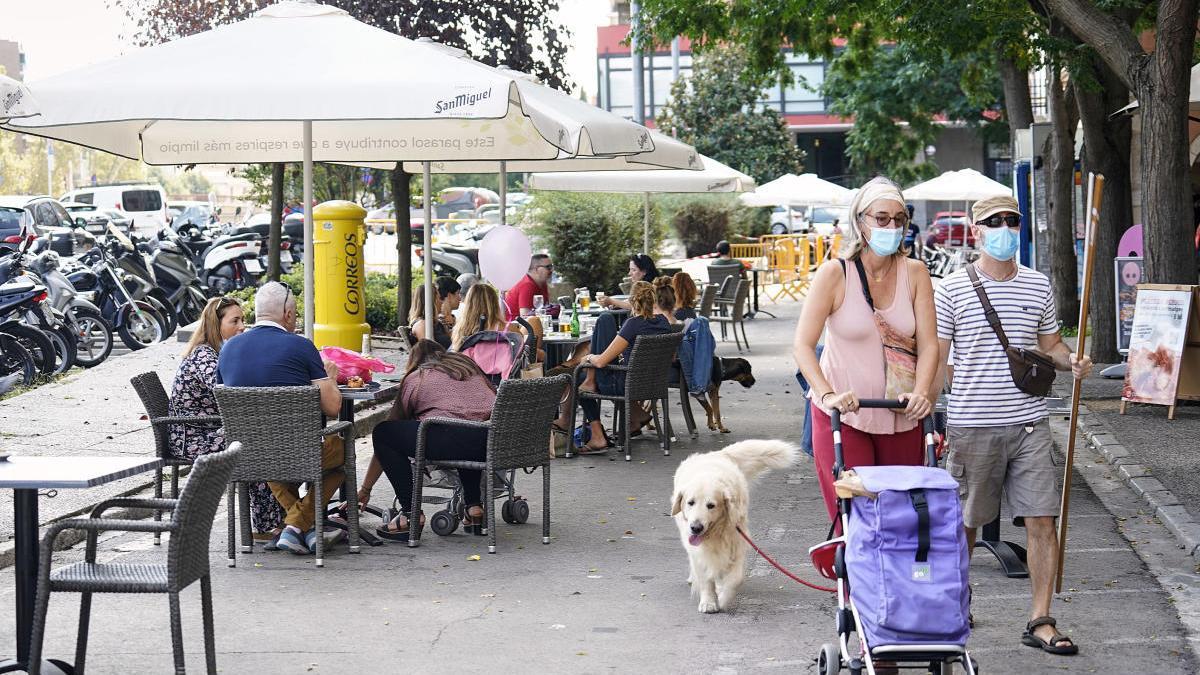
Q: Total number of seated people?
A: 13